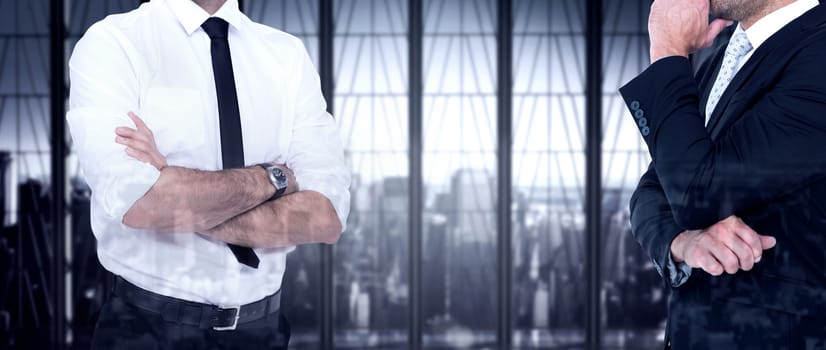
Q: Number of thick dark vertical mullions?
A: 5